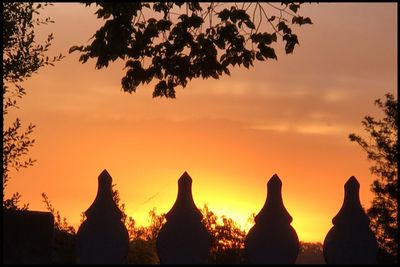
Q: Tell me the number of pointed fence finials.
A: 4